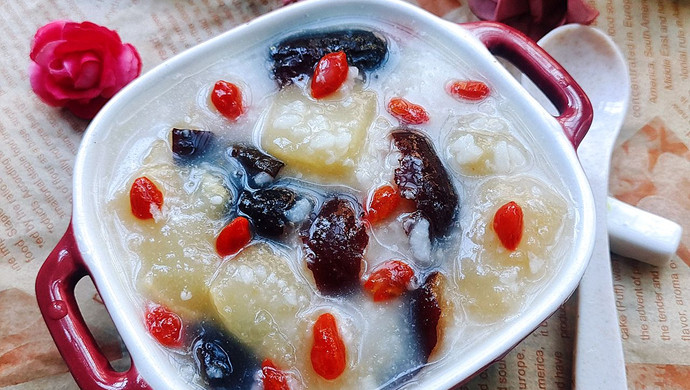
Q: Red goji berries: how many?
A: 12